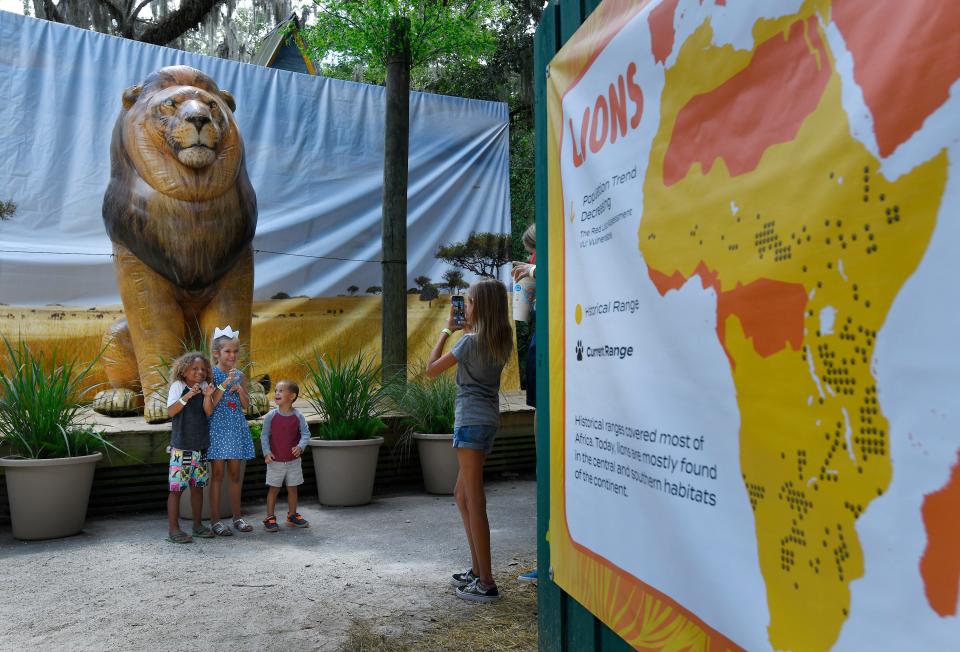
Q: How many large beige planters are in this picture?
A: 4